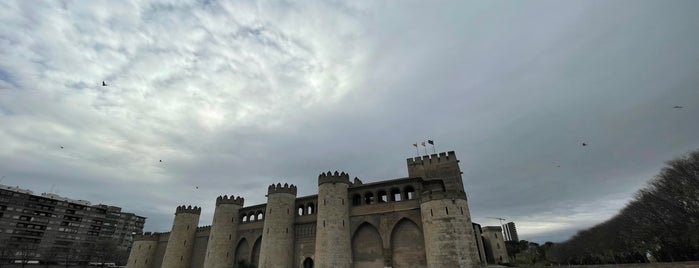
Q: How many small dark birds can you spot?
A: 7